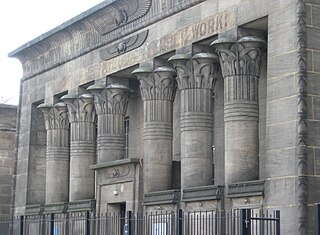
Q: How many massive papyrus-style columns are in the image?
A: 6